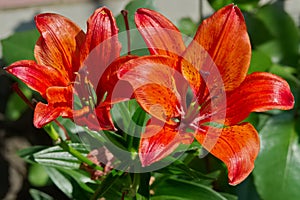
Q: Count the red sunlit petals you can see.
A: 12